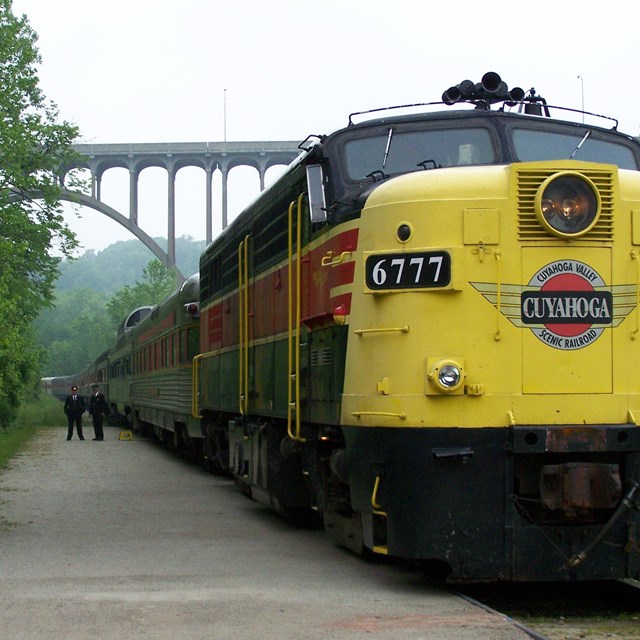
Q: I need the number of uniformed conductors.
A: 2